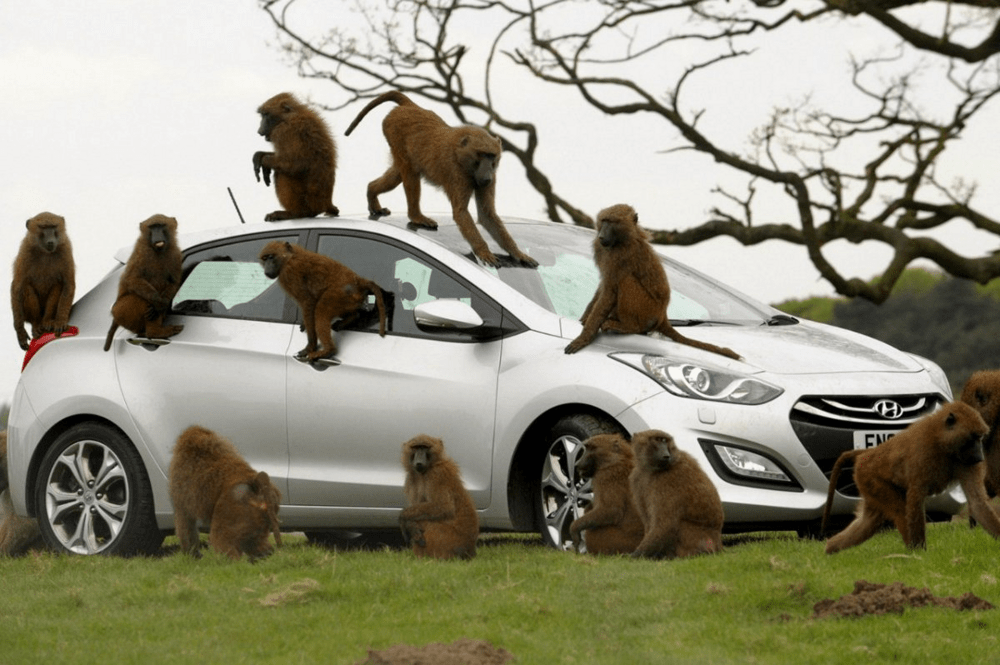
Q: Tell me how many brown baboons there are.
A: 13